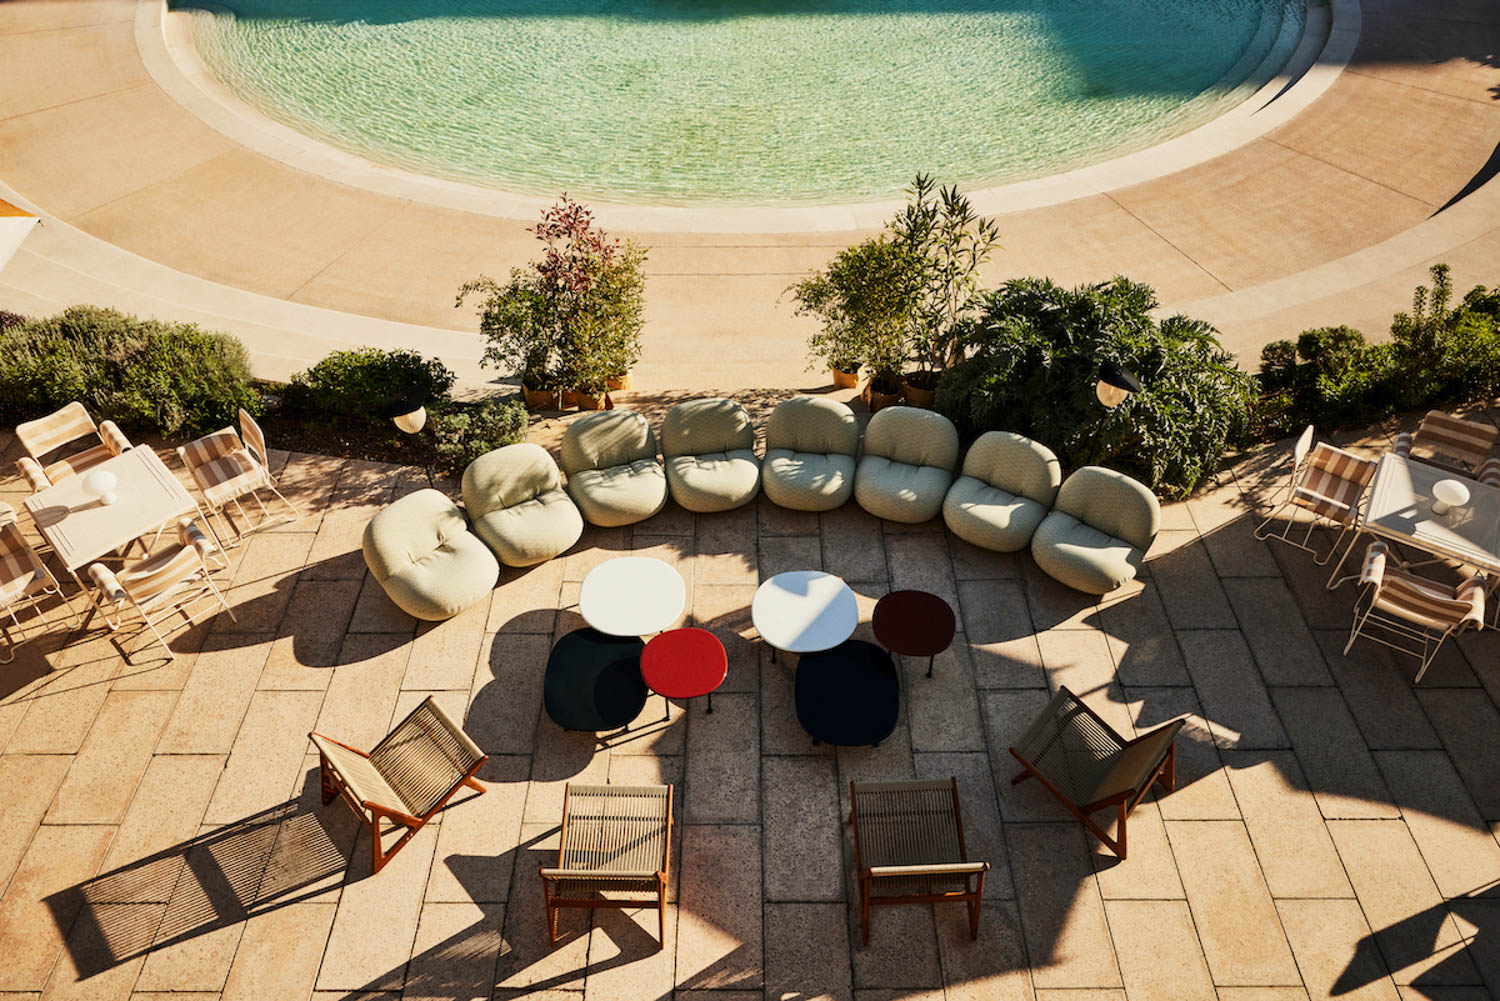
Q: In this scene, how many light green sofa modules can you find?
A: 8